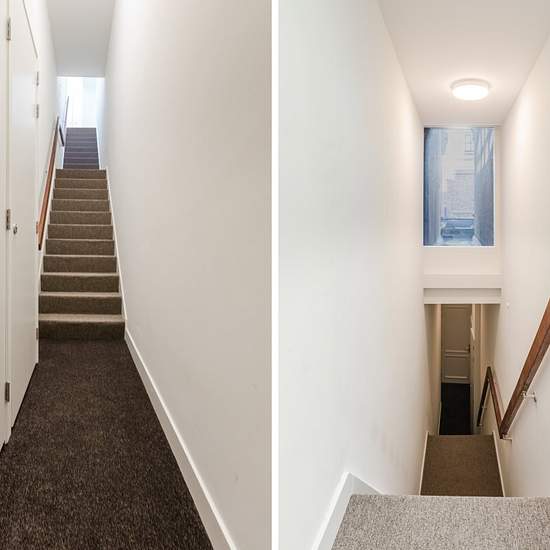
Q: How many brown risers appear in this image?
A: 11